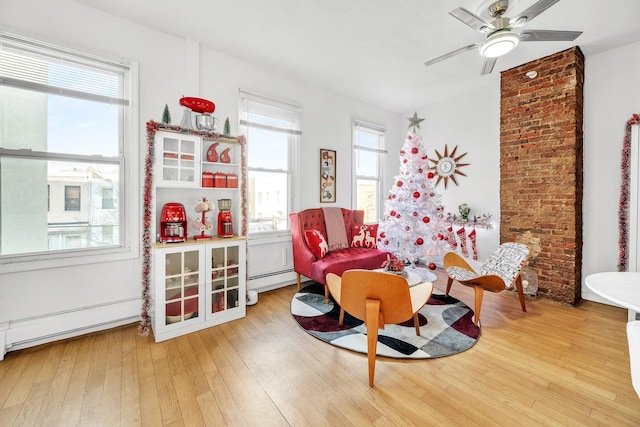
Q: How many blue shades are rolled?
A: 0